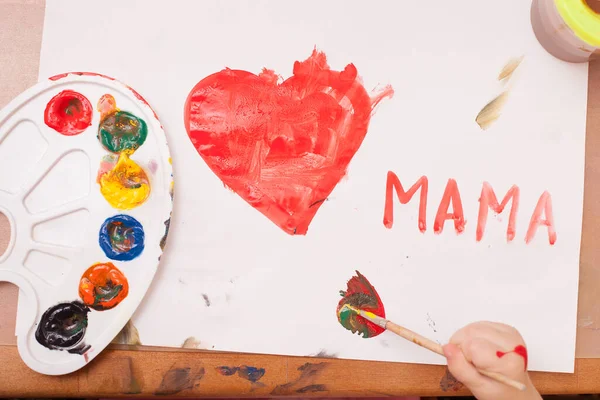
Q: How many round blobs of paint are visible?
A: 6